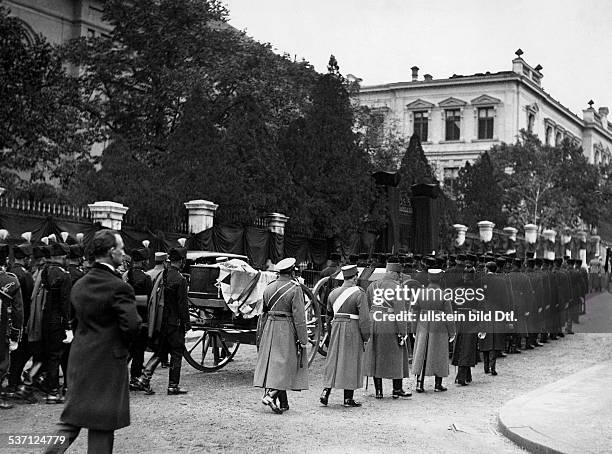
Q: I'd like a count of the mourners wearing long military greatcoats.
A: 4